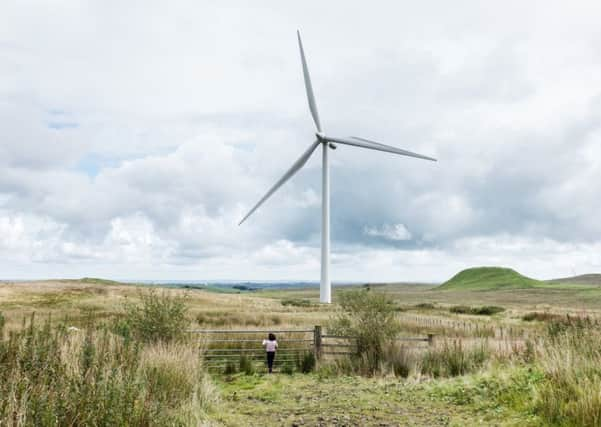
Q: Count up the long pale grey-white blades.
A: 3